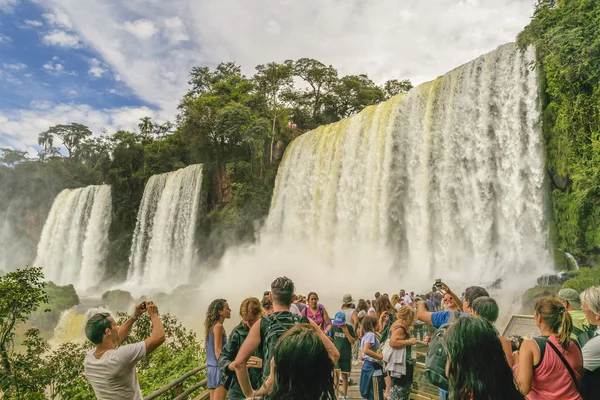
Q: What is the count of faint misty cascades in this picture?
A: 1